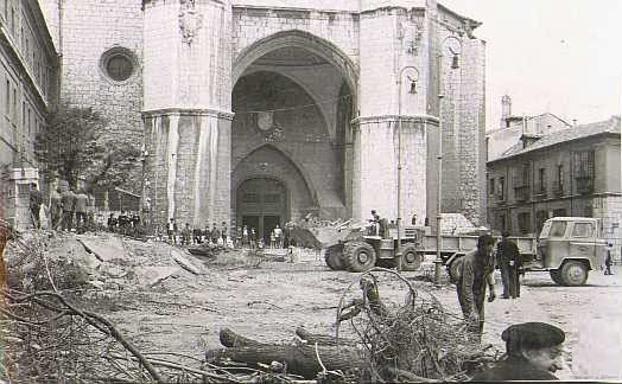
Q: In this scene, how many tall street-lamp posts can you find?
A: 2